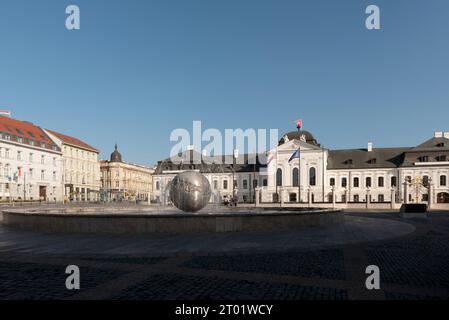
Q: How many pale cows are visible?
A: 0